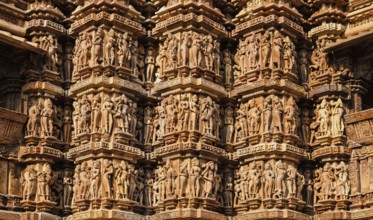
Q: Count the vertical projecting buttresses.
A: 5